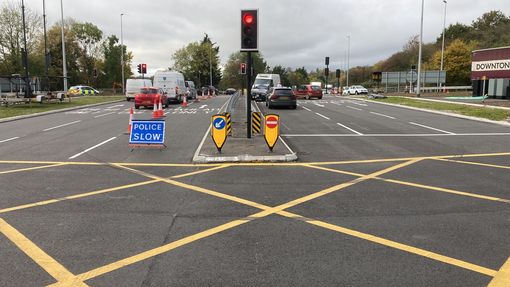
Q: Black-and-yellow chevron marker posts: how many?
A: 2